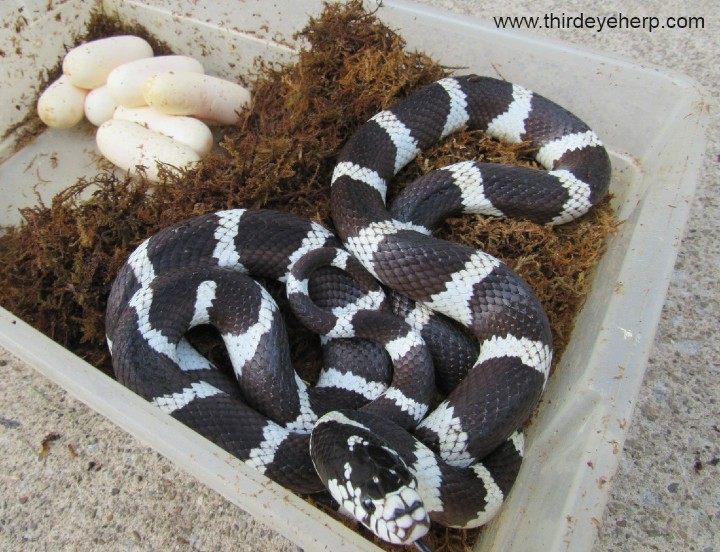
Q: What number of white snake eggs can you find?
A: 7